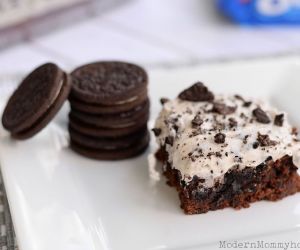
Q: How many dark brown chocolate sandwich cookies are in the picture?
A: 4